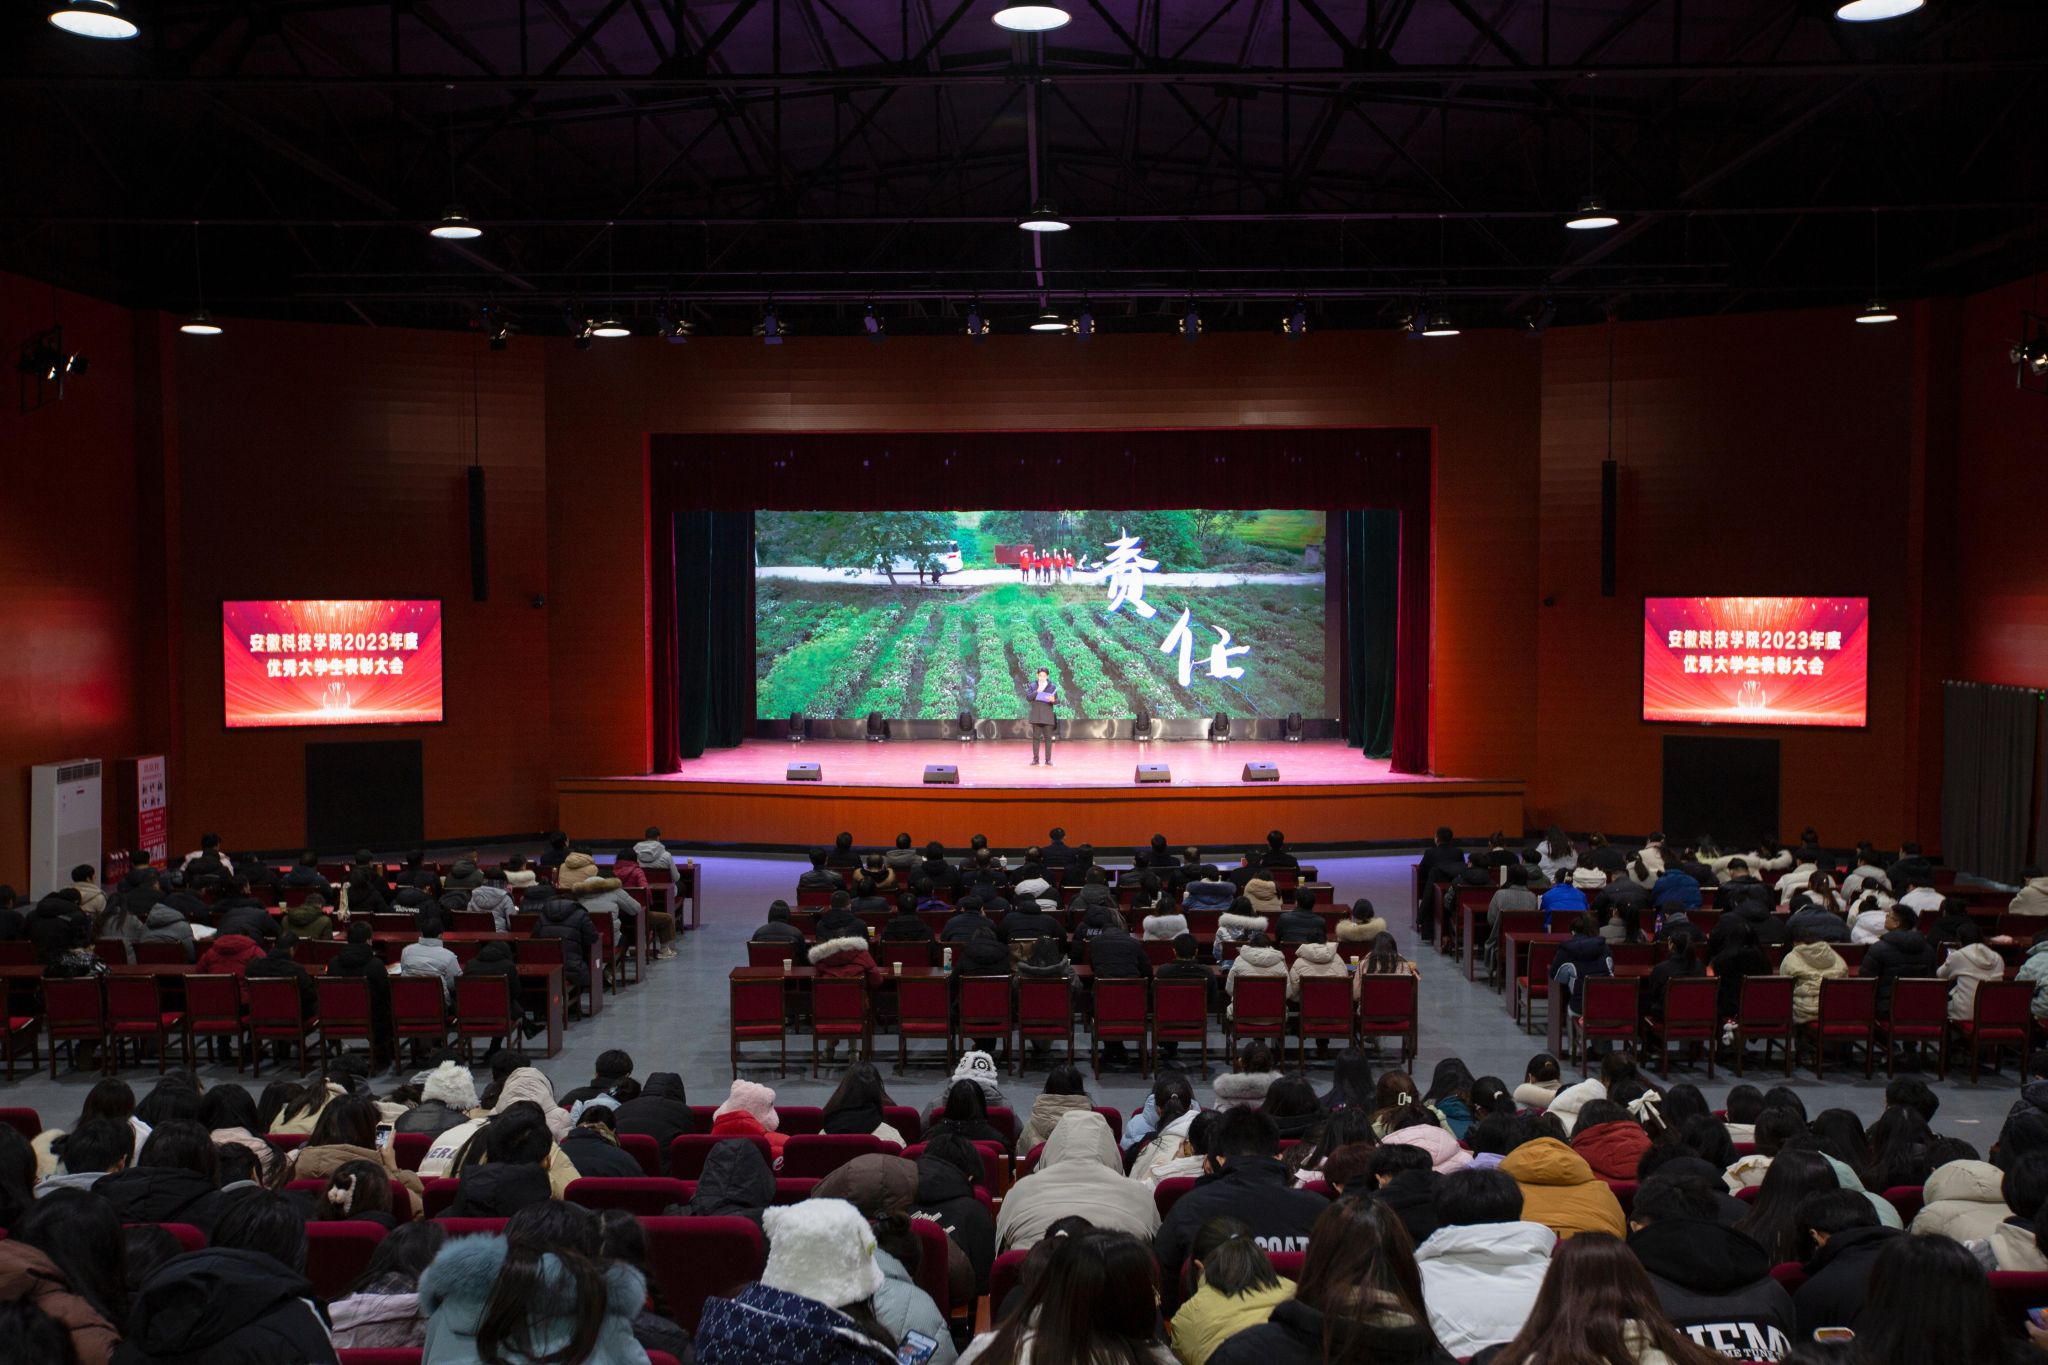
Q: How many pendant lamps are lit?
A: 11